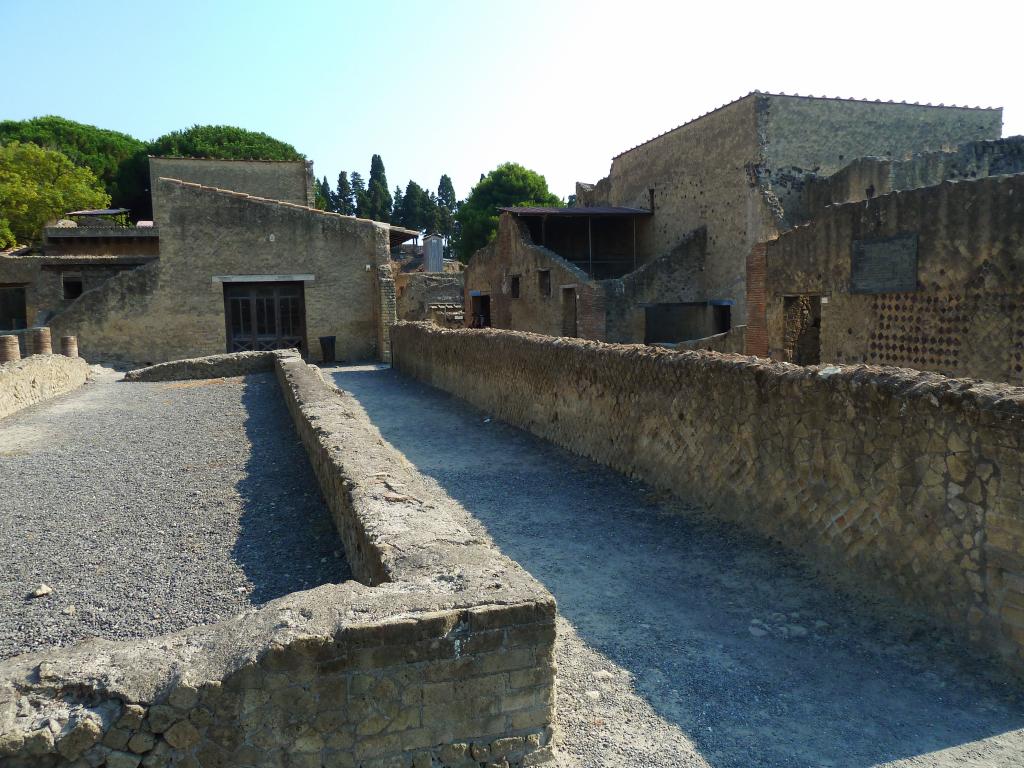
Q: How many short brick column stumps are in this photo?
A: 3